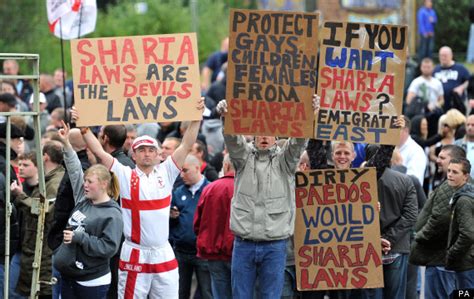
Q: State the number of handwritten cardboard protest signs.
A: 4